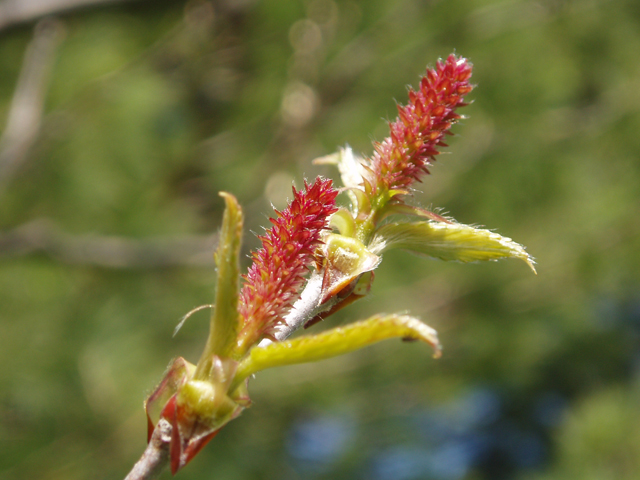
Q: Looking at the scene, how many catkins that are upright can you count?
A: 2